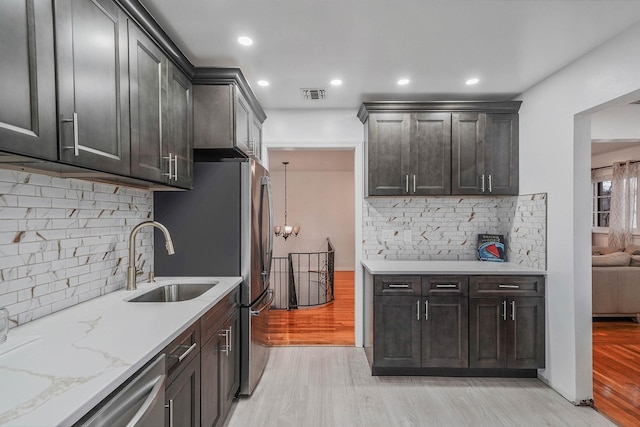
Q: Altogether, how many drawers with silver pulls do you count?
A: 4